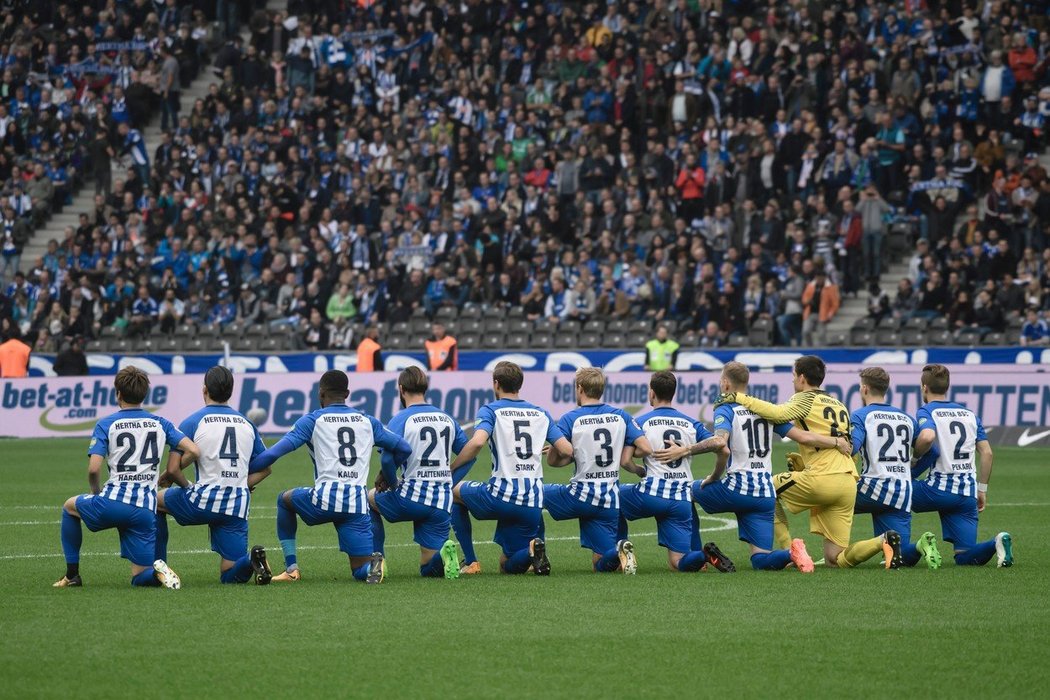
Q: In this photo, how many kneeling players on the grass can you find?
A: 11